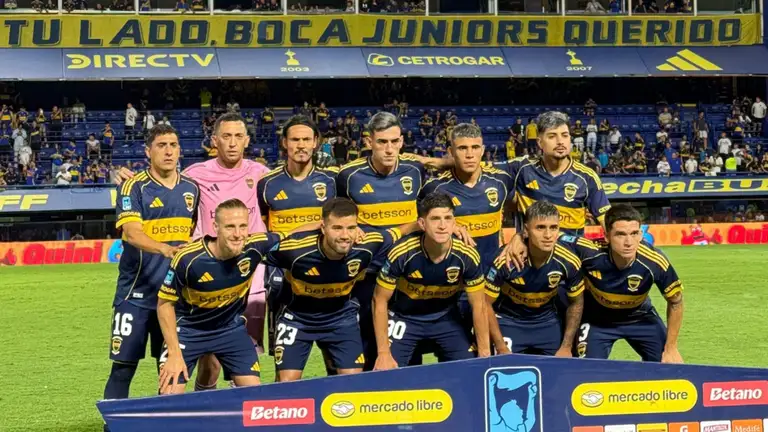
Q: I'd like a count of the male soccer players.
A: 11